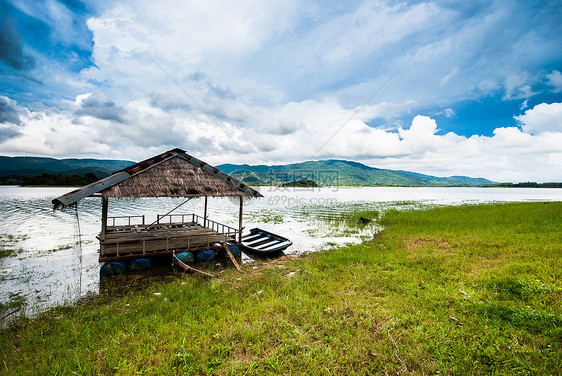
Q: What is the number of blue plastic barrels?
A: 5